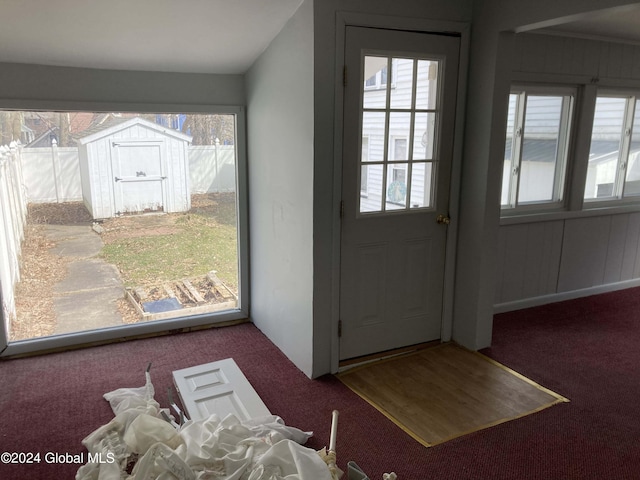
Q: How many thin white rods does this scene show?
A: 1